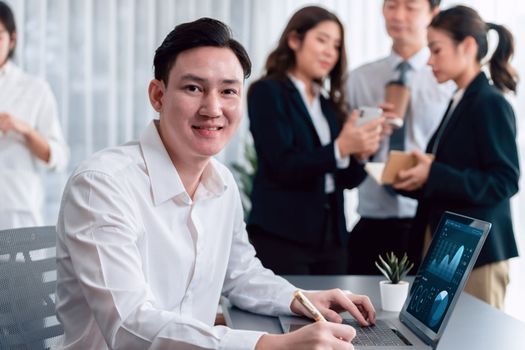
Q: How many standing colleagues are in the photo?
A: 4